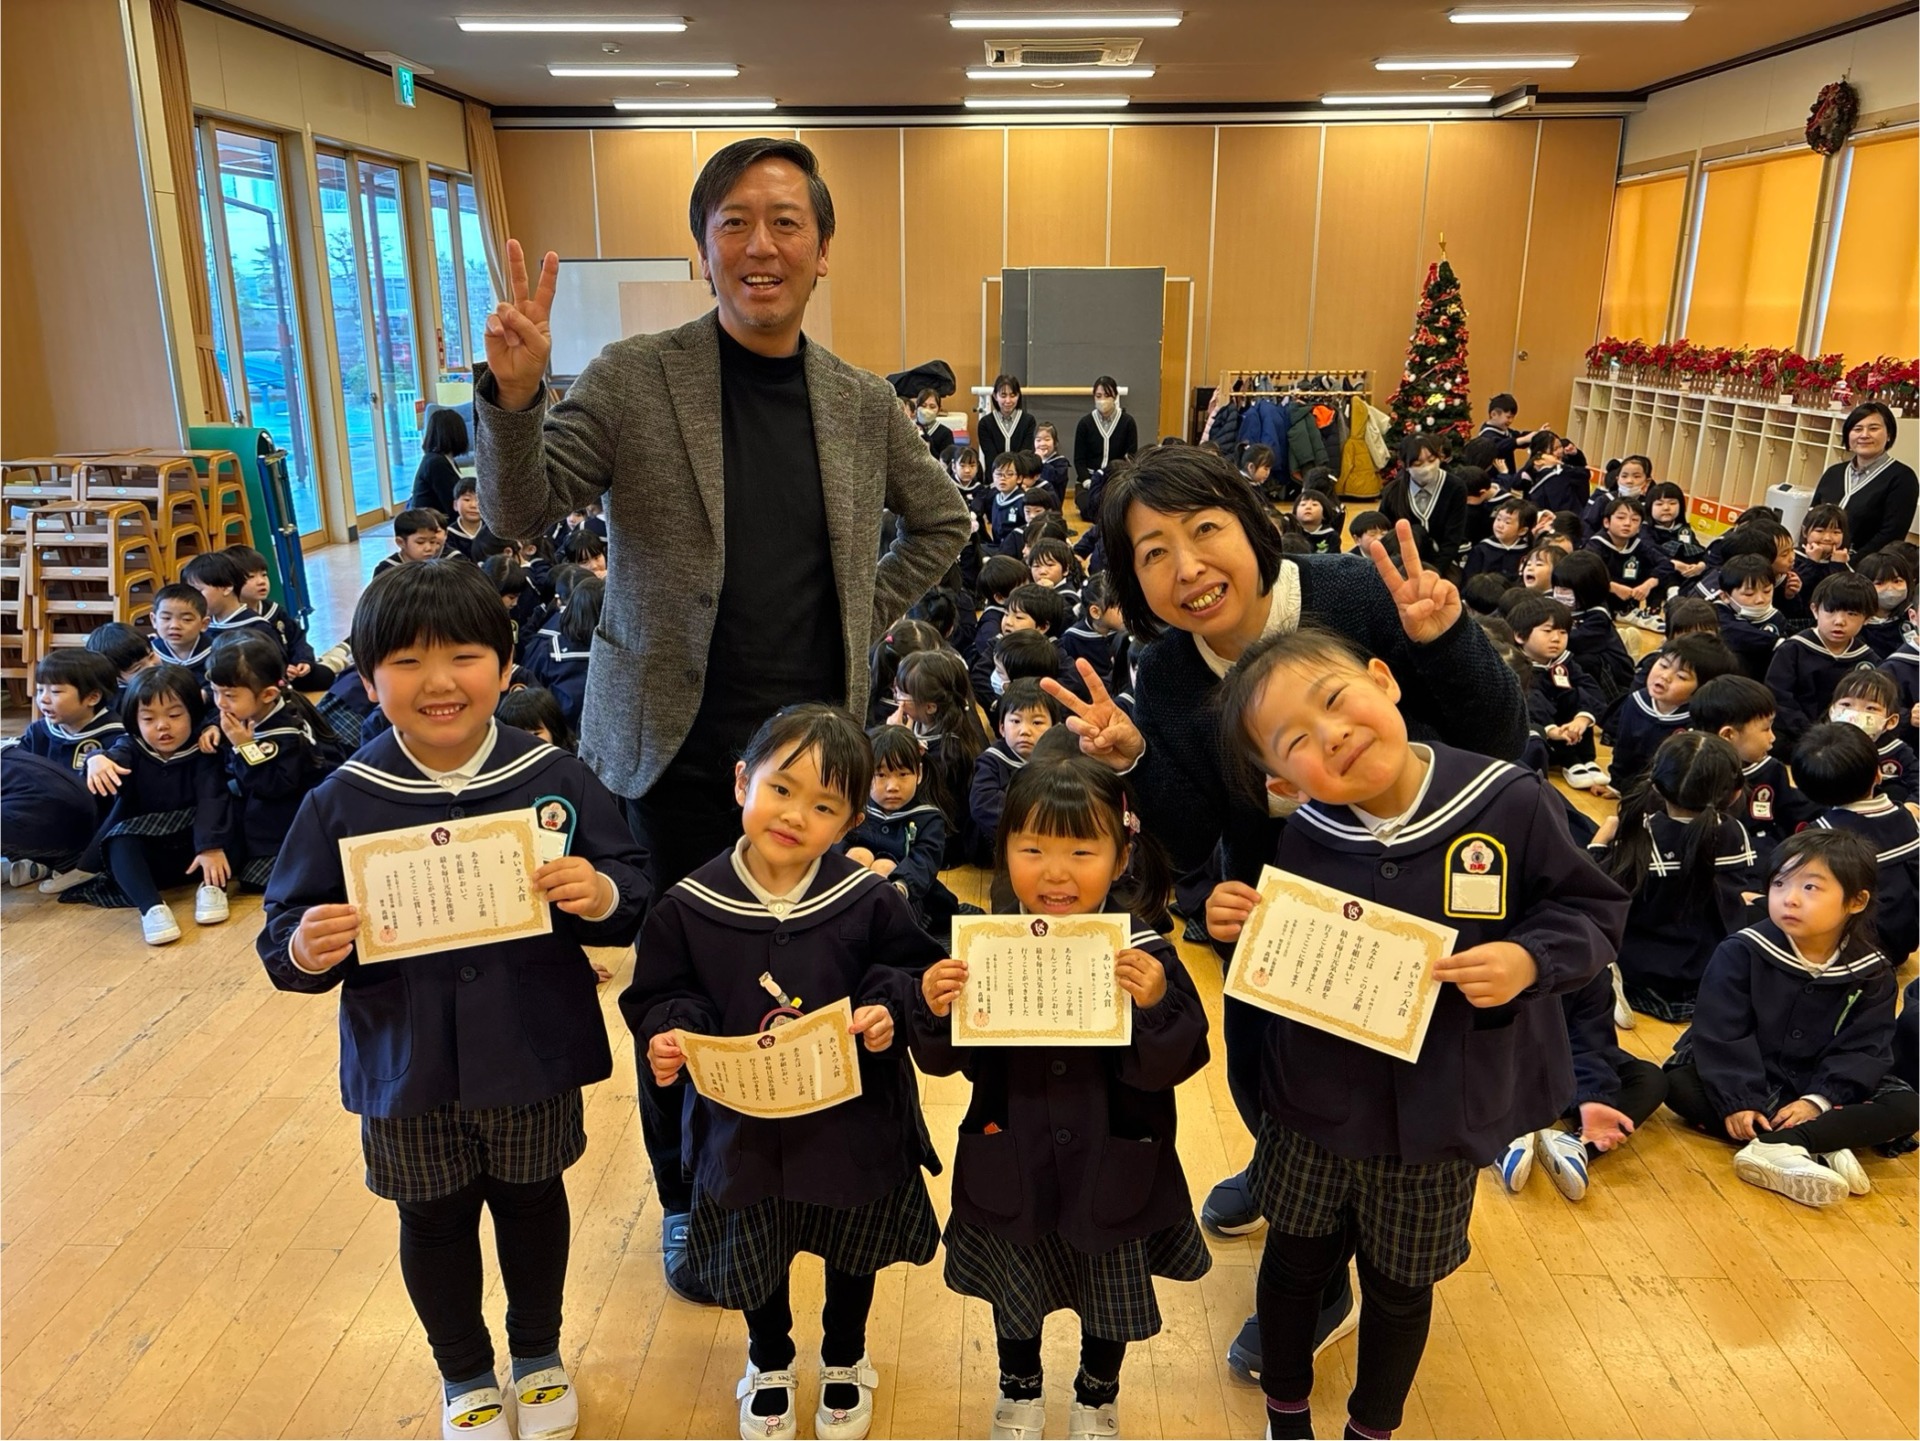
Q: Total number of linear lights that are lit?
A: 9